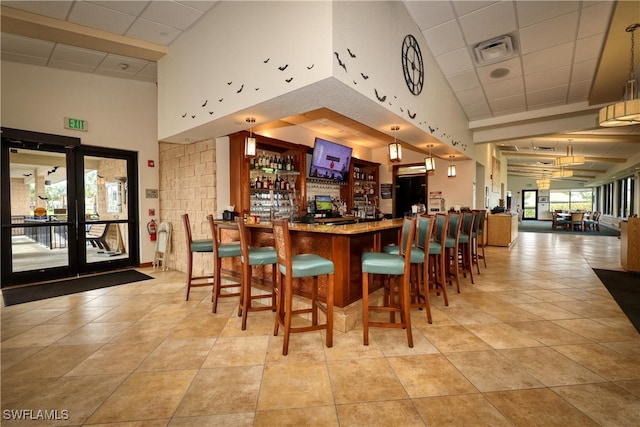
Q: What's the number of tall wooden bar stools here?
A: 11